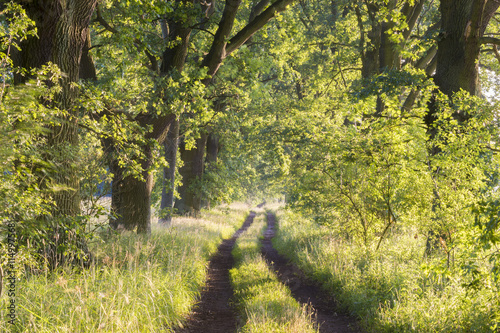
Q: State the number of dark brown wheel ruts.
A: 2